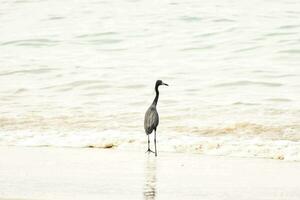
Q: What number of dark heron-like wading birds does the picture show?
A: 1